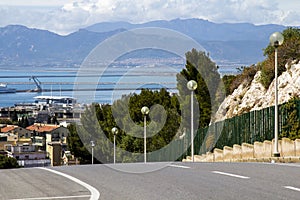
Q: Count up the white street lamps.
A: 5